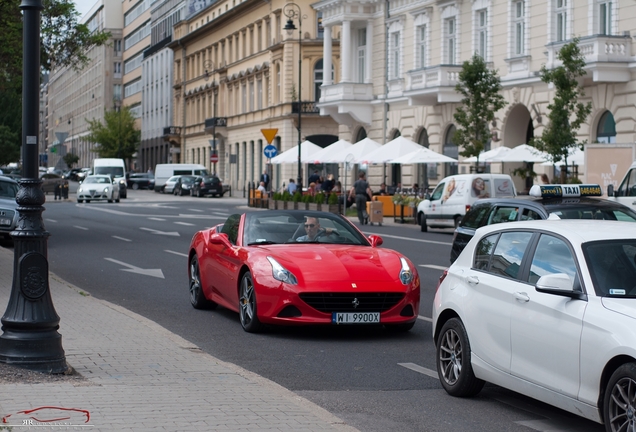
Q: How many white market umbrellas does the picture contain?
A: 8